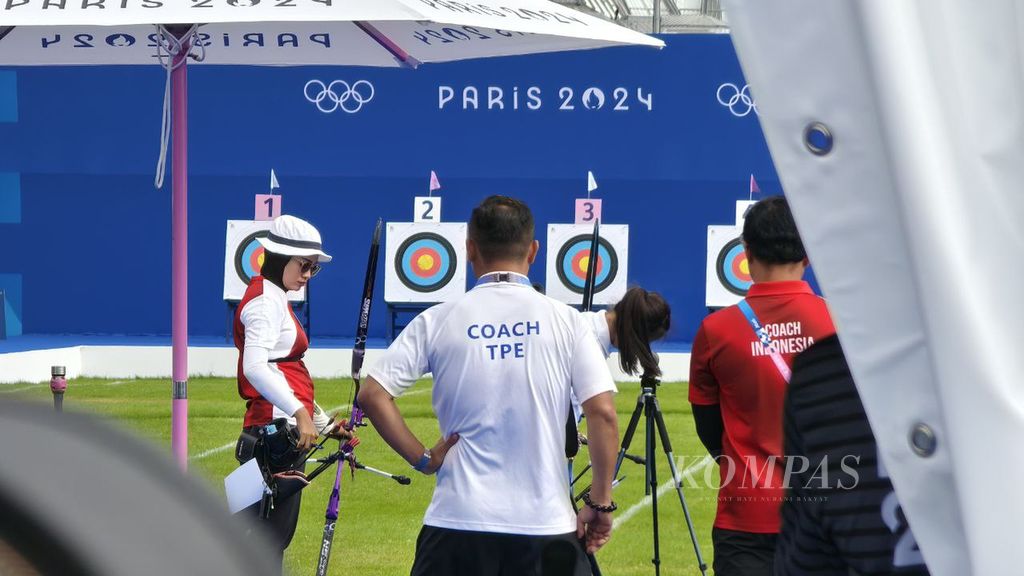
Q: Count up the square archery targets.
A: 4